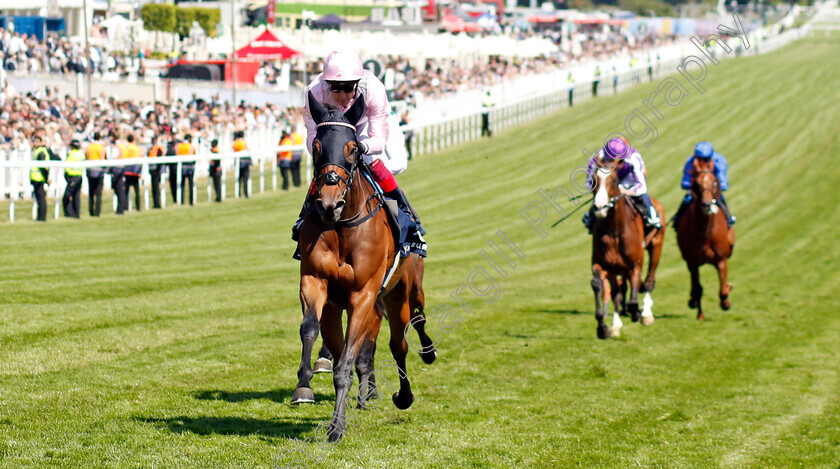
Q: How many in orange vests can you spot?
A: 9